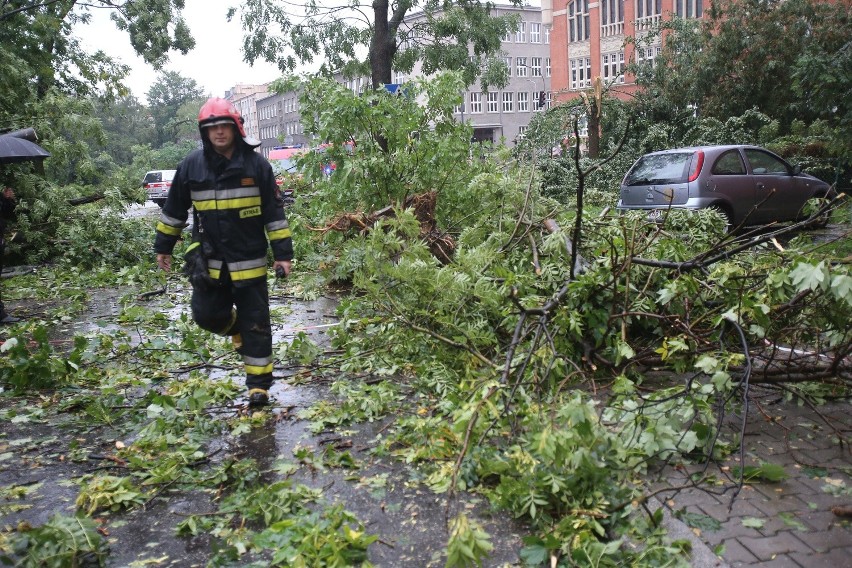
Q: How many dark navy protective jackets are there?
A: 1